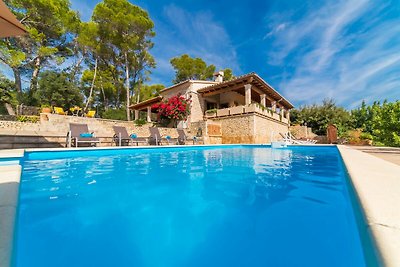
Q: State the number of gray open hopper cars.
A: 0